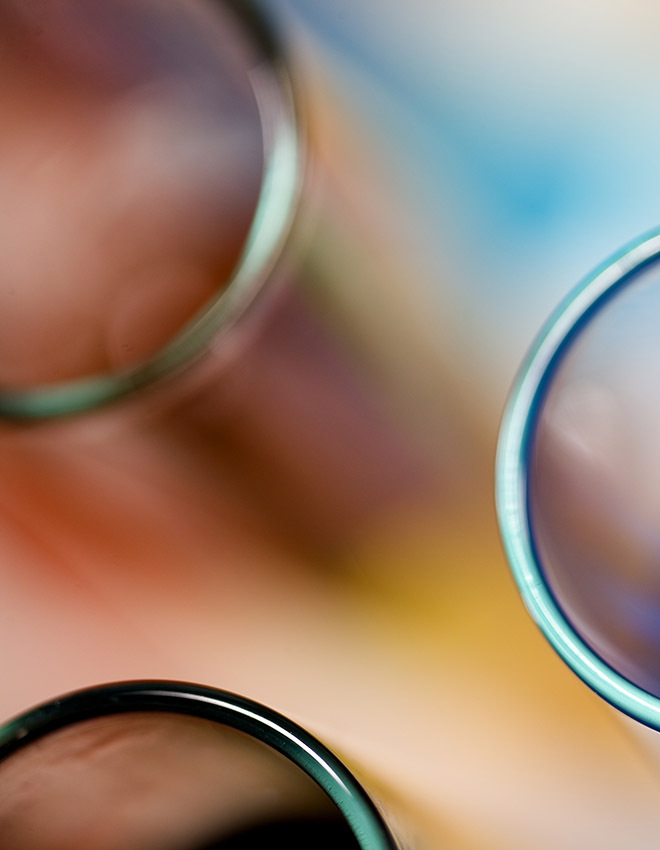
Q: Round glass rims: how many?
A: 3